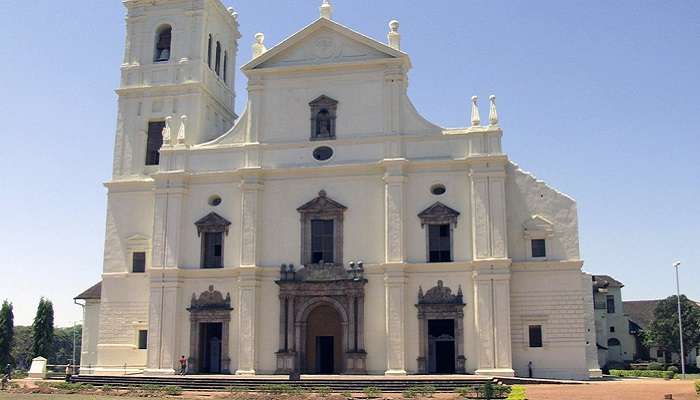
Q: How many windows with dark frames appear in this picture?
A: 4